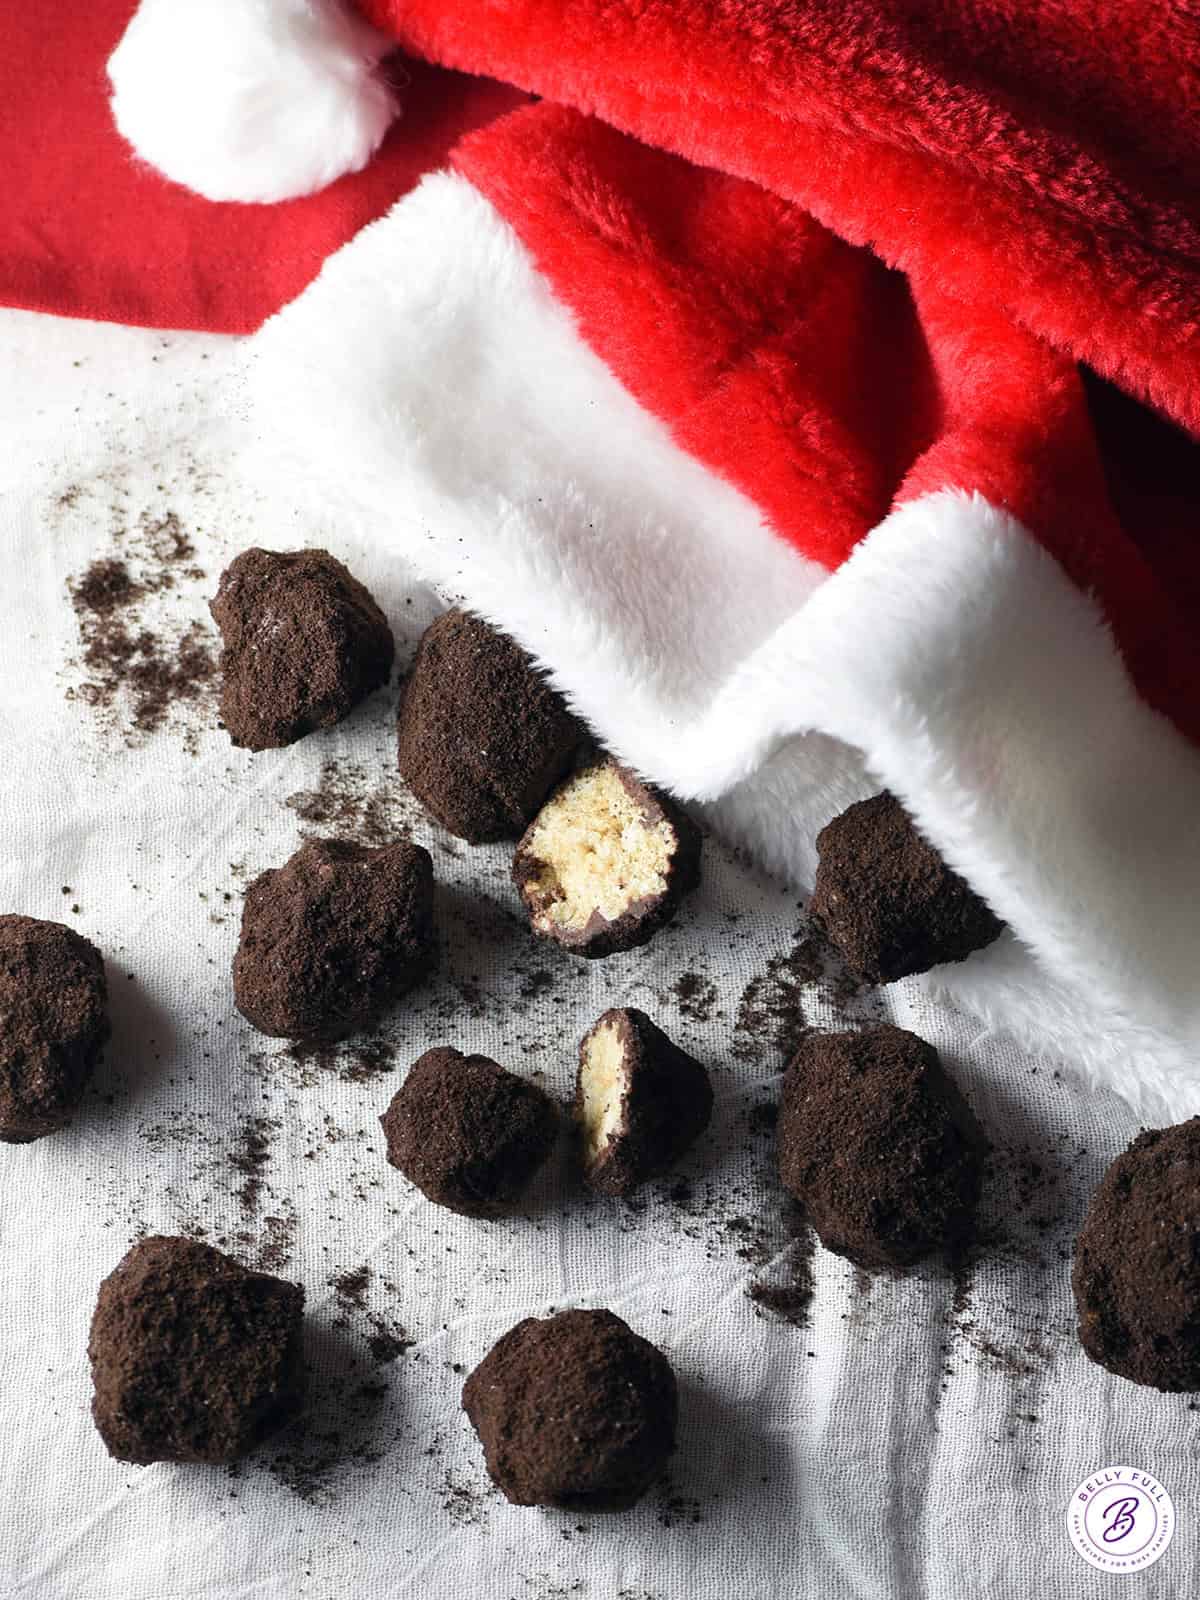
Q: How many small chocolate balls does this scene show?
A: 12